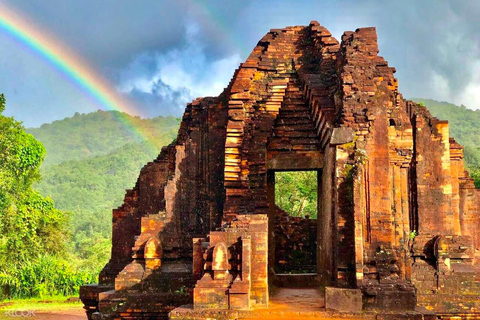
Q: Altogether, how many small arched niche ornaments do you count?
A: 2